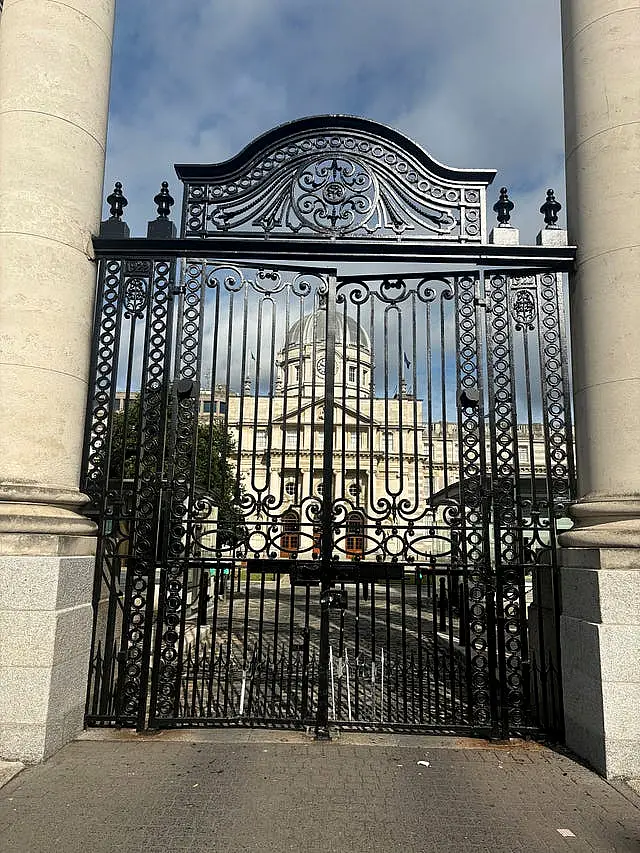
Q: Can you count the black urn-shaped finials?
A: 4